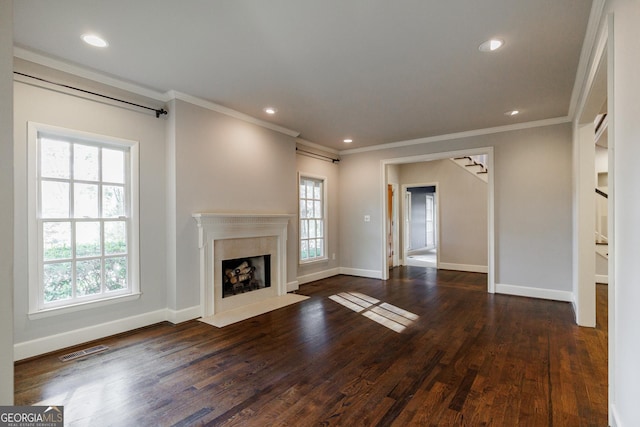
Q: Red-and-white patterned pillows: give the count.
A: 0